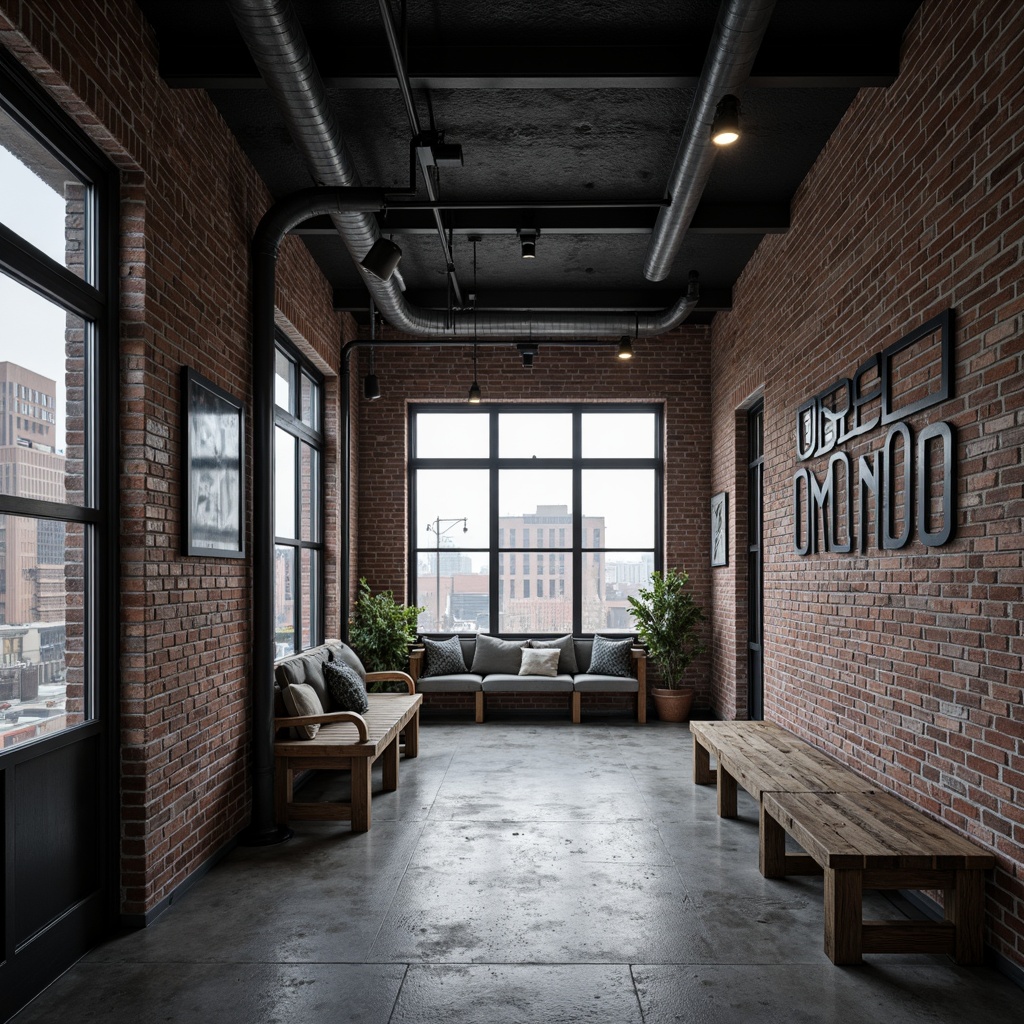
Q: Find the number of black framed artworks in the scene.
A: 2